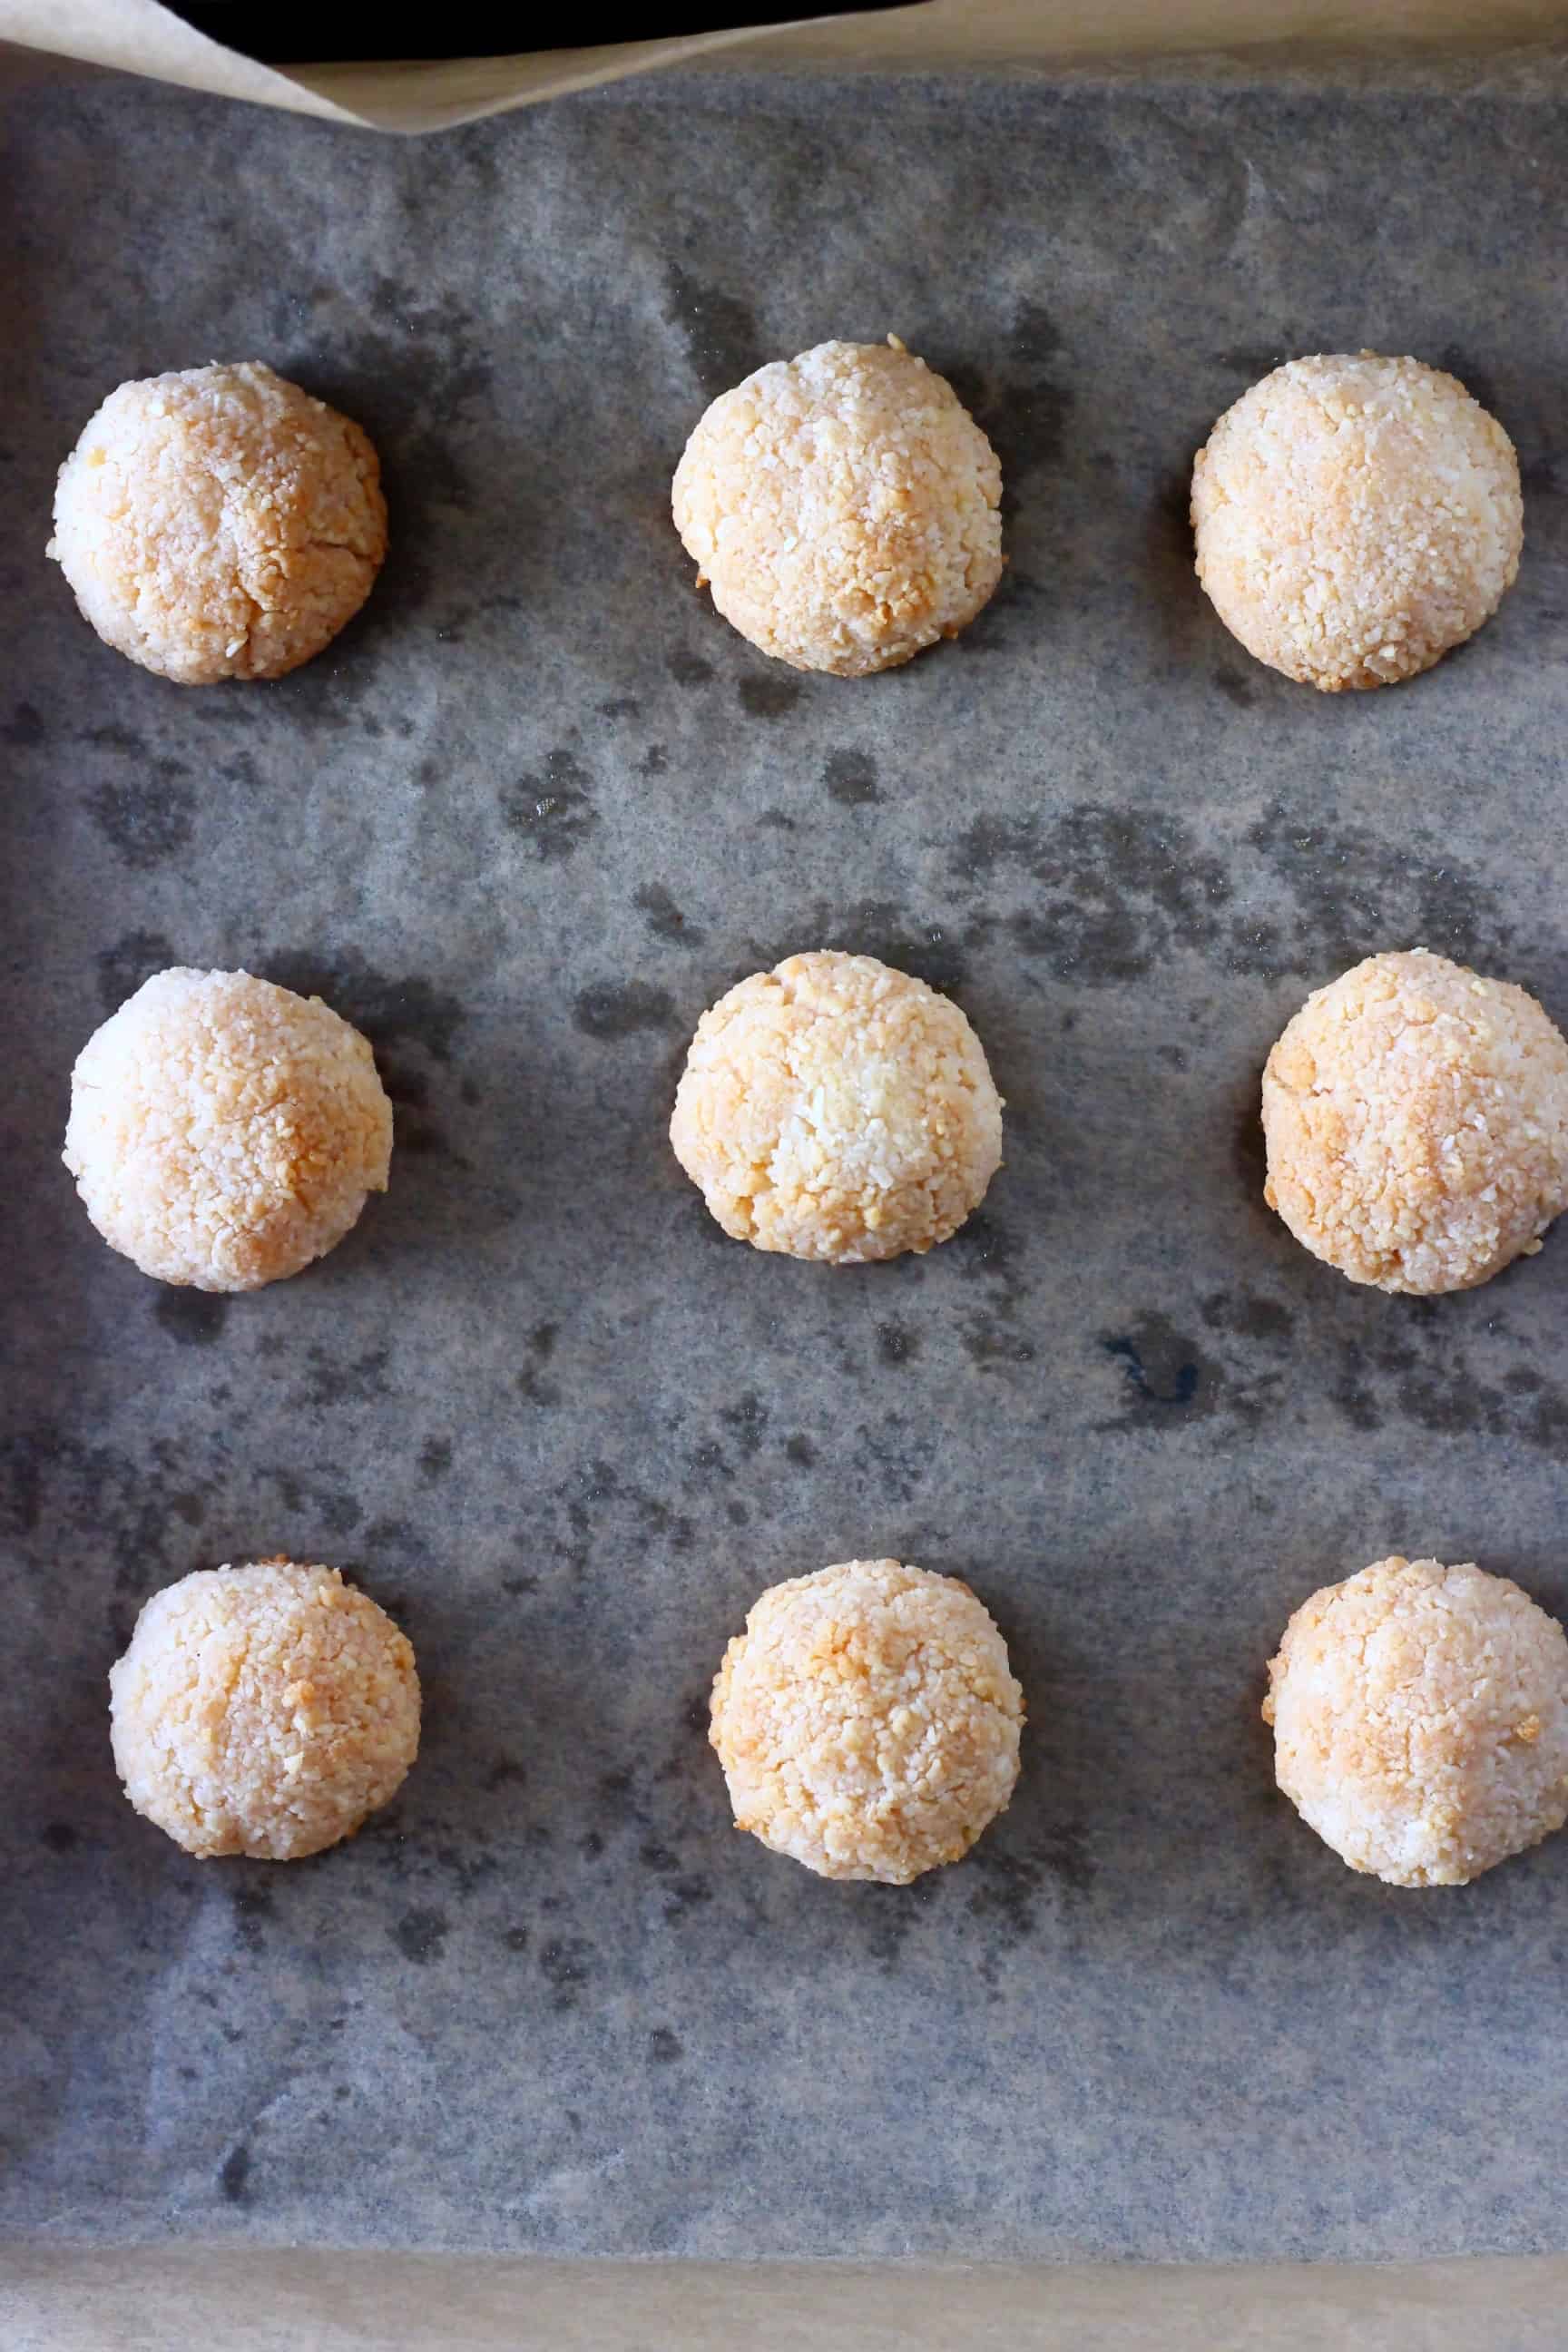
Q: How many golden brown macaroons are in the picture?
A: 9